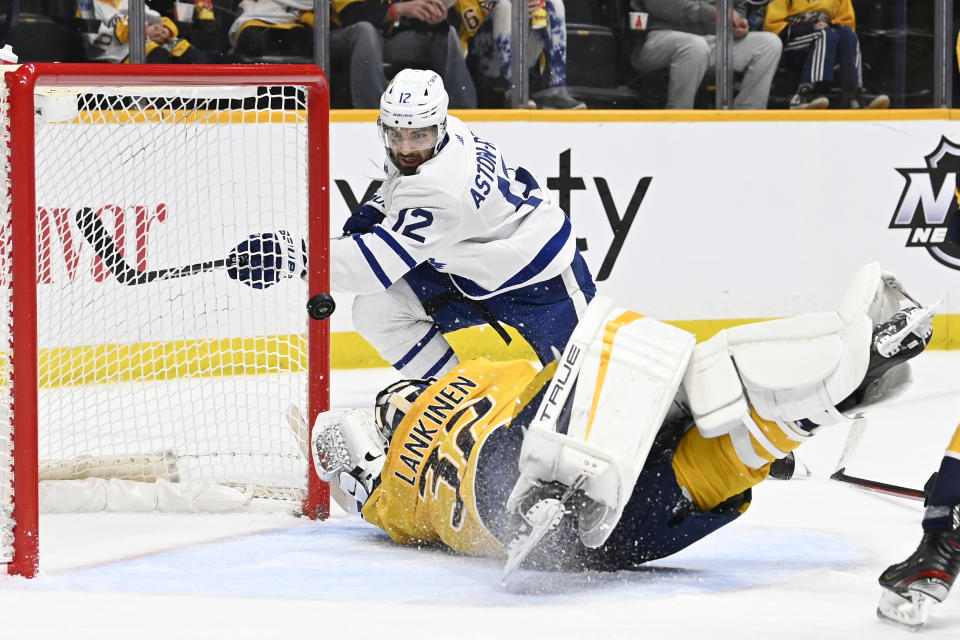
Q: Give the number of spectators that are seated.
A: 6